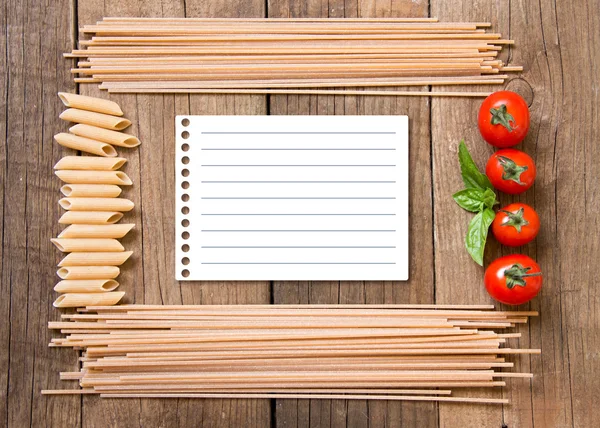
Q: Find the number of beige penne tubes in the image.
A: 15